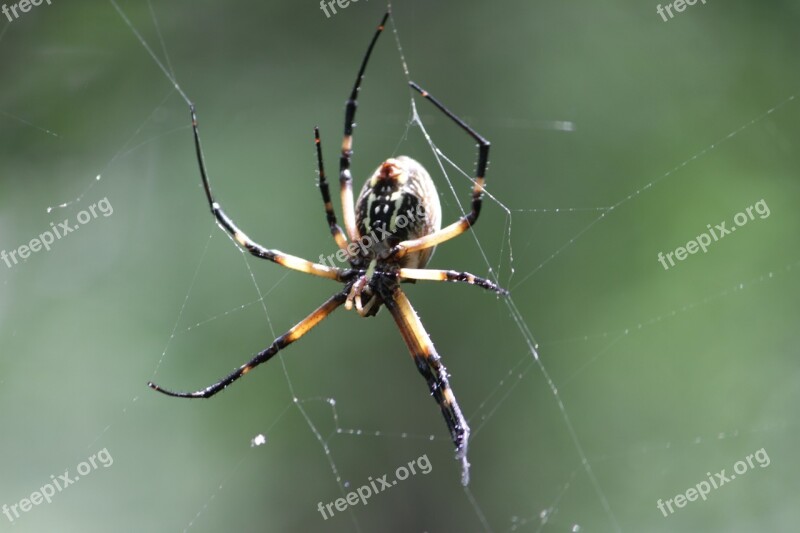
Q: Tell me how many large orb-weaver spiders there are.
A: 1